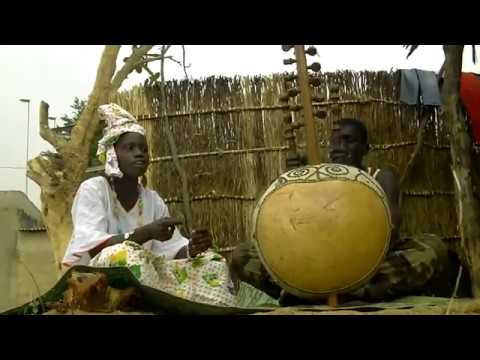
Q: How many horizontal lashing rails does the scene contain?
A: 4